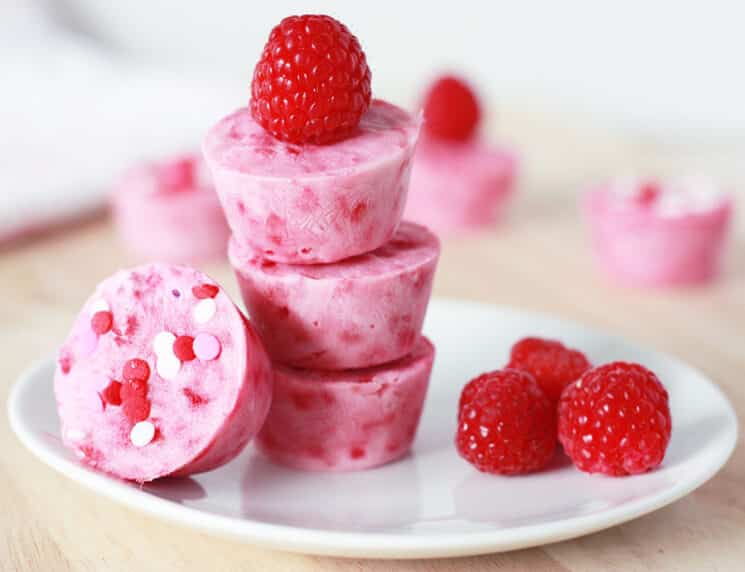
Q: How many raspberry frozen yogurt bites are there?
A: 7